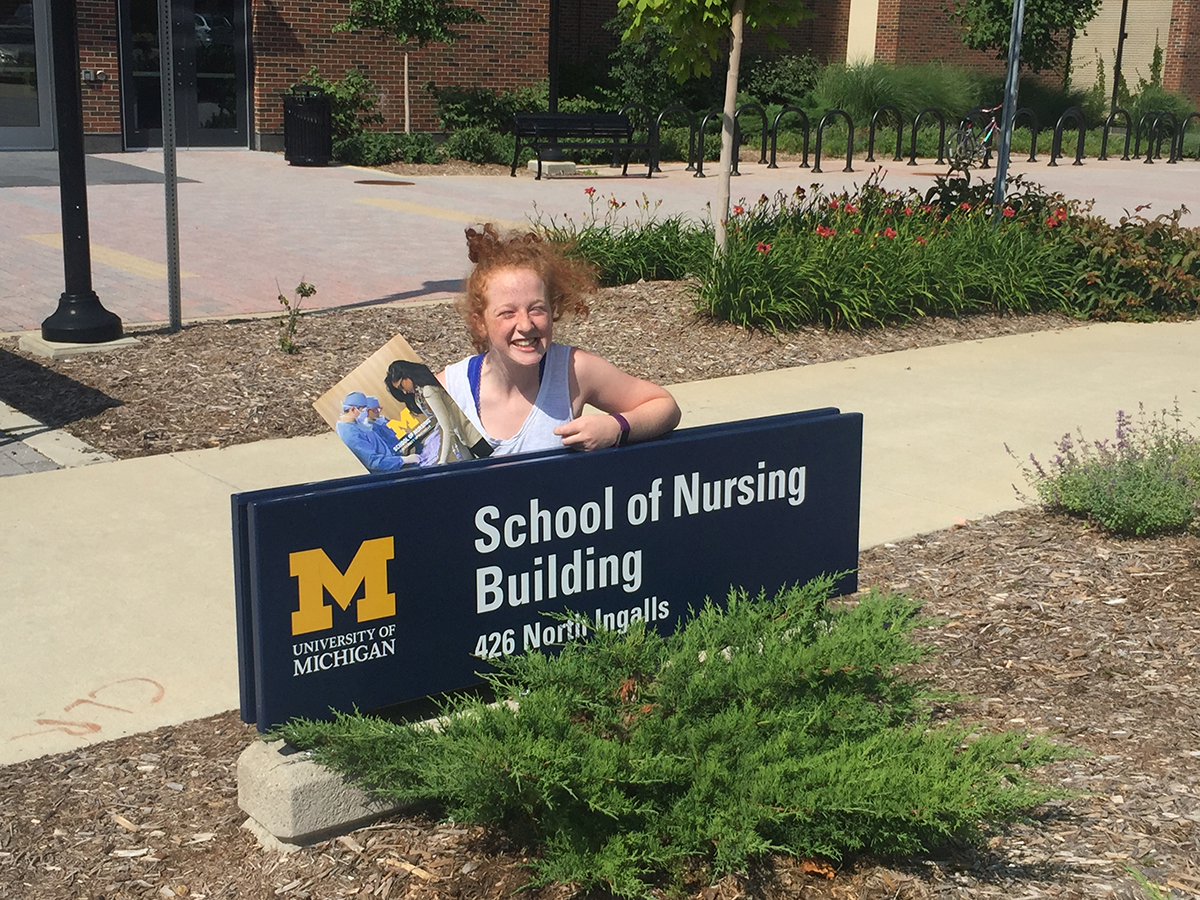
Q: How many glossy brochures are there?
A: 1